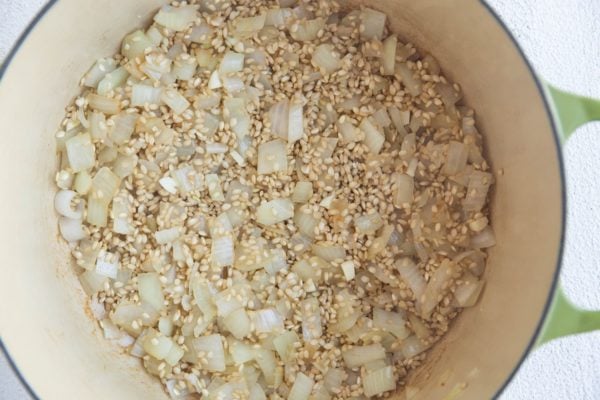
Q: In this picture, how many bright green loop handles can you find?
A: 1